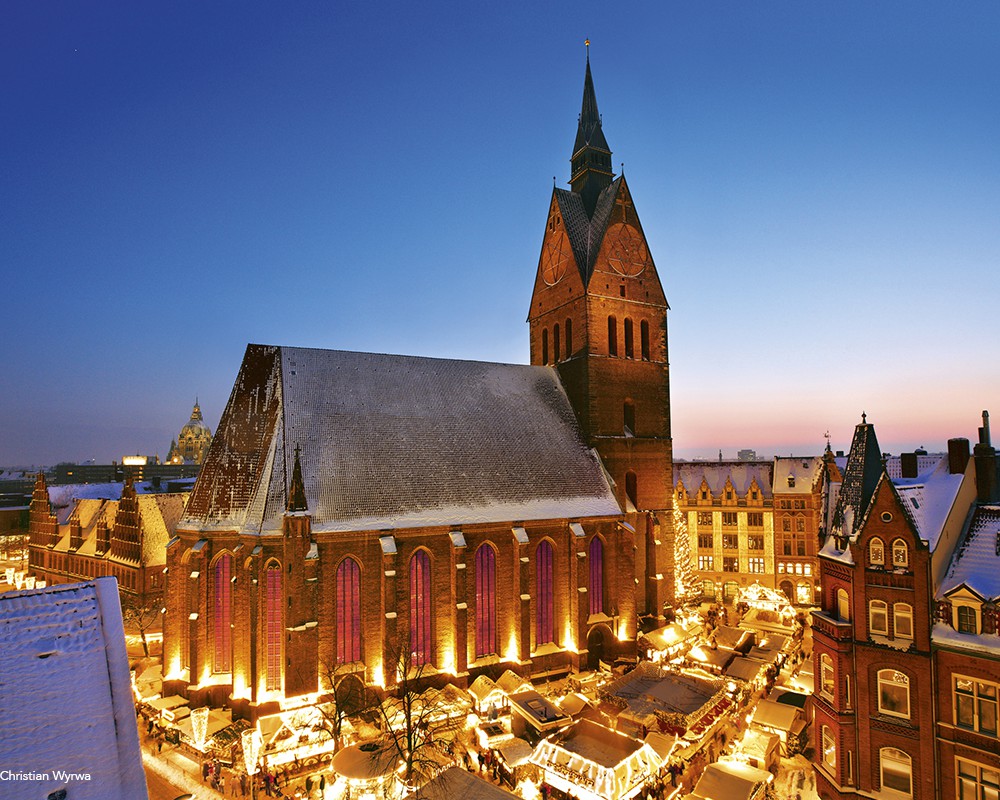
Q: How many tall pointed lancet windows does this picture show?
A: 7